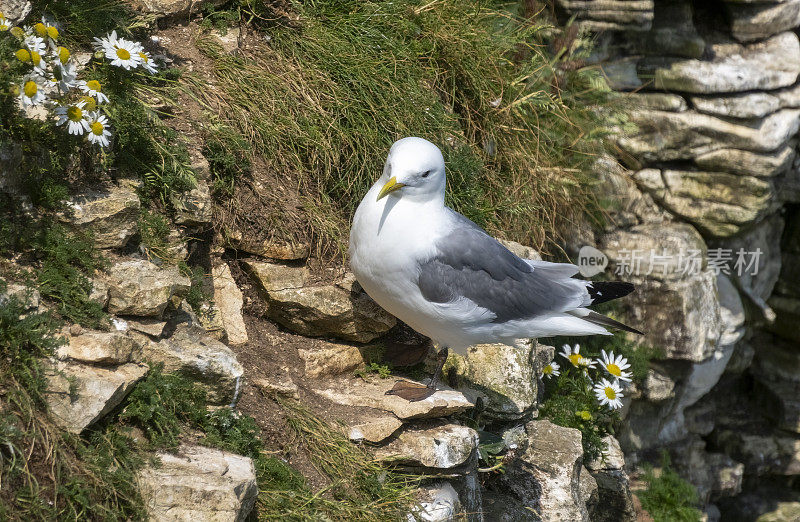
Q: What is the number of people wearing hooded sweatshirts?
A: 0